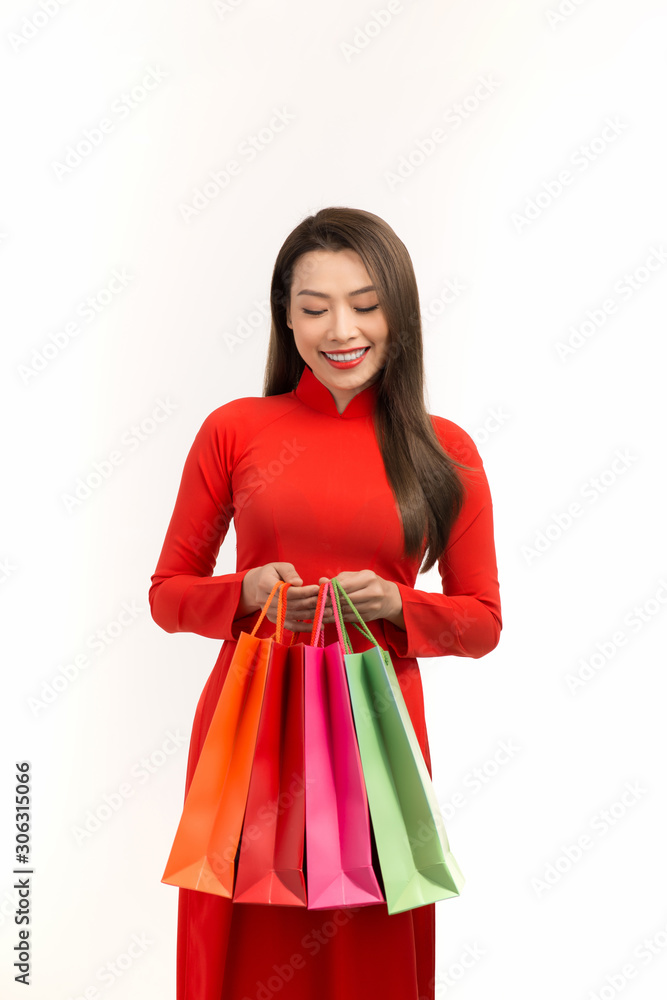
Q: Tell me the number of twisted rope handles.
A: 8